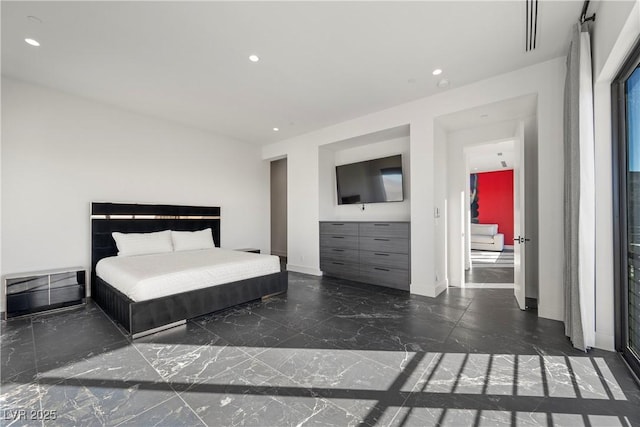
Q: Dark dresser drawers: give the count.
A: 8